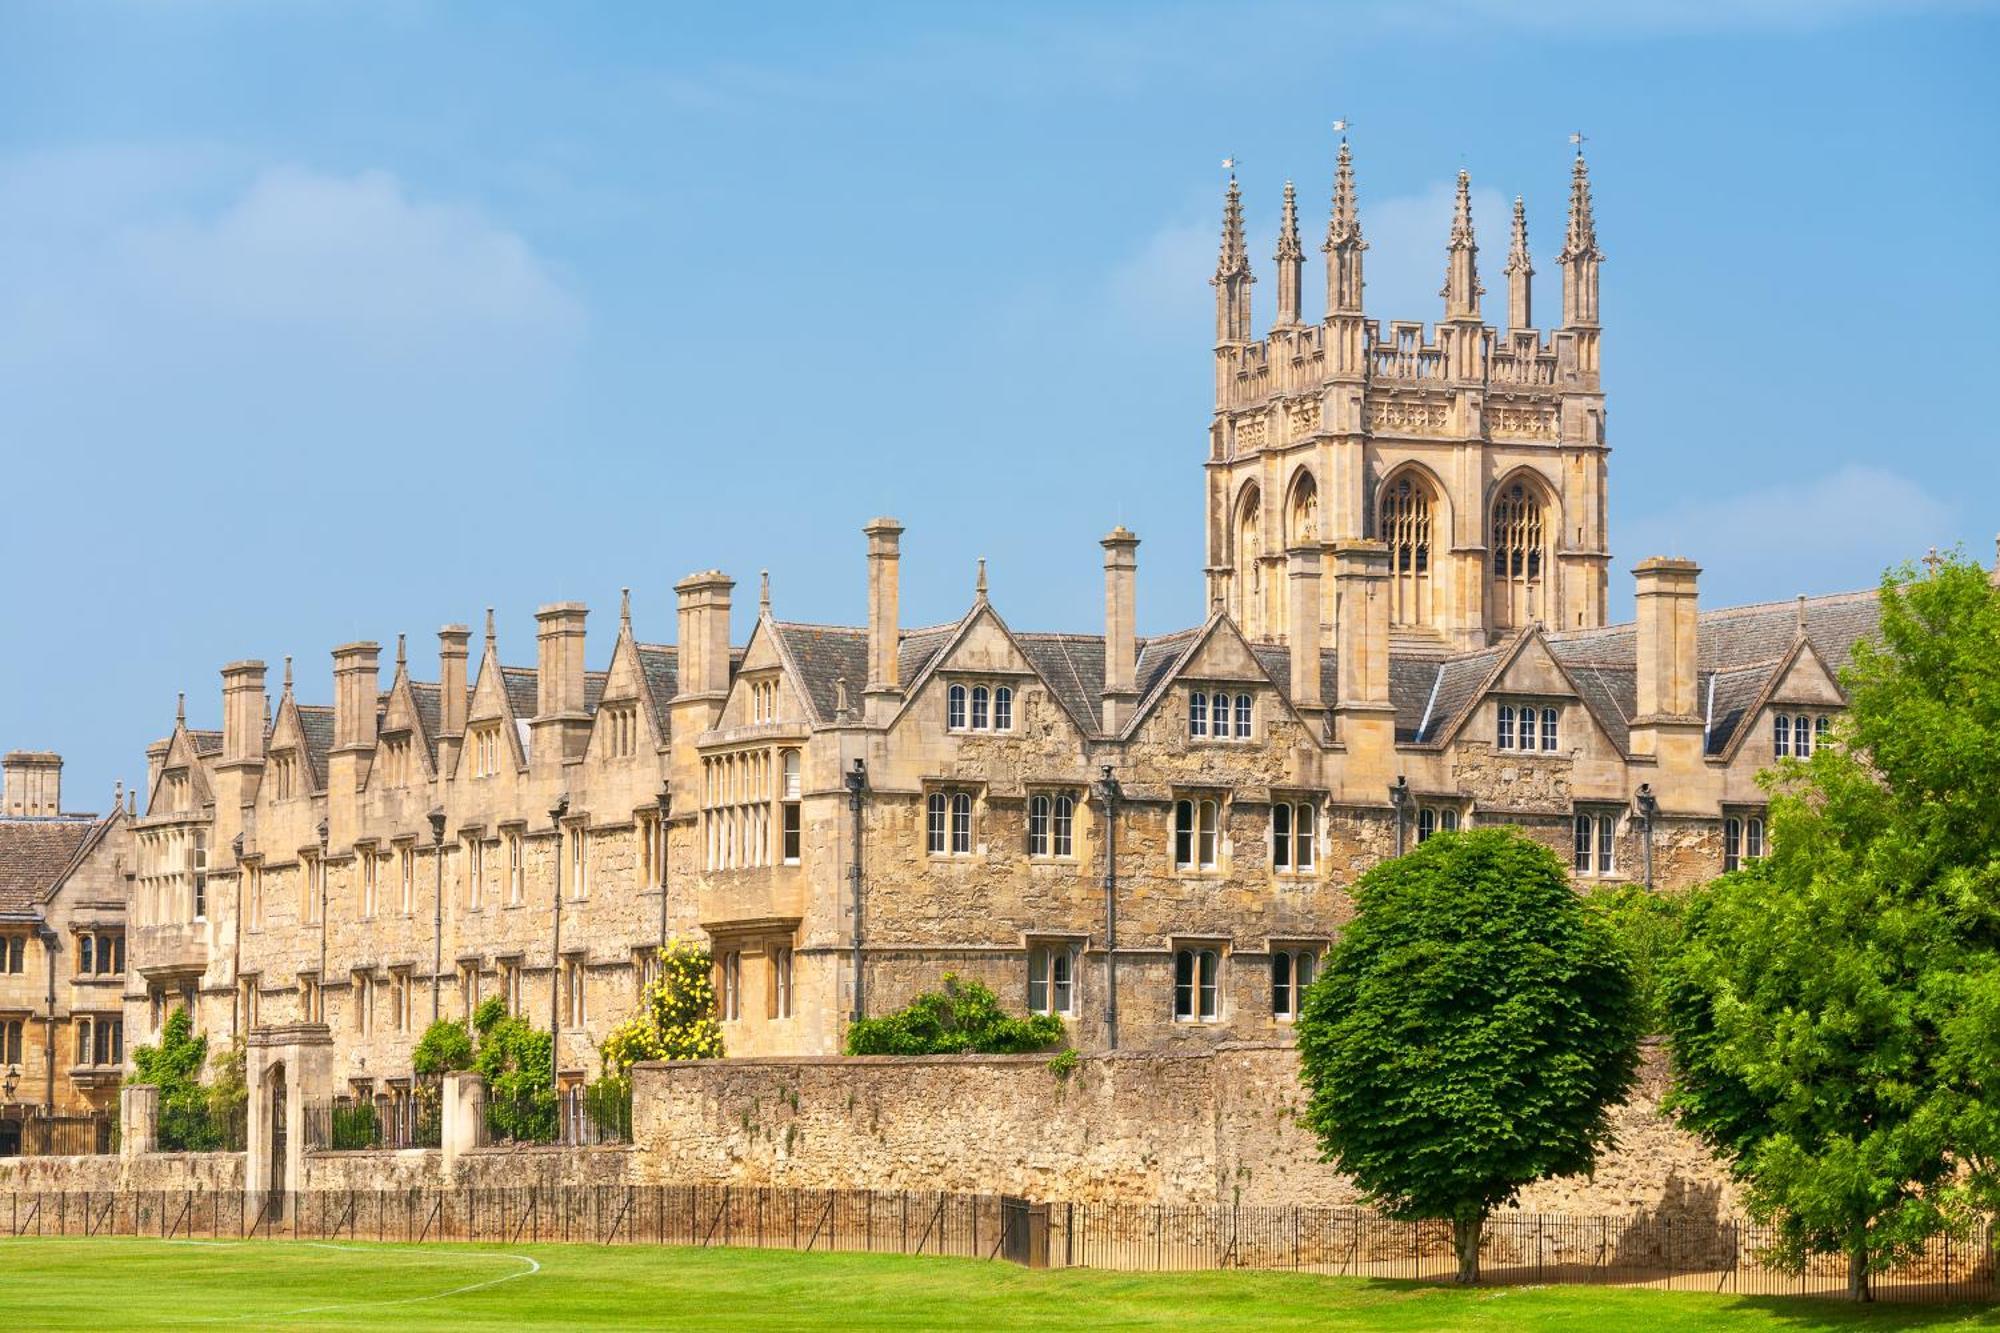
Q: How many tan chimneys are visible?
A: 12